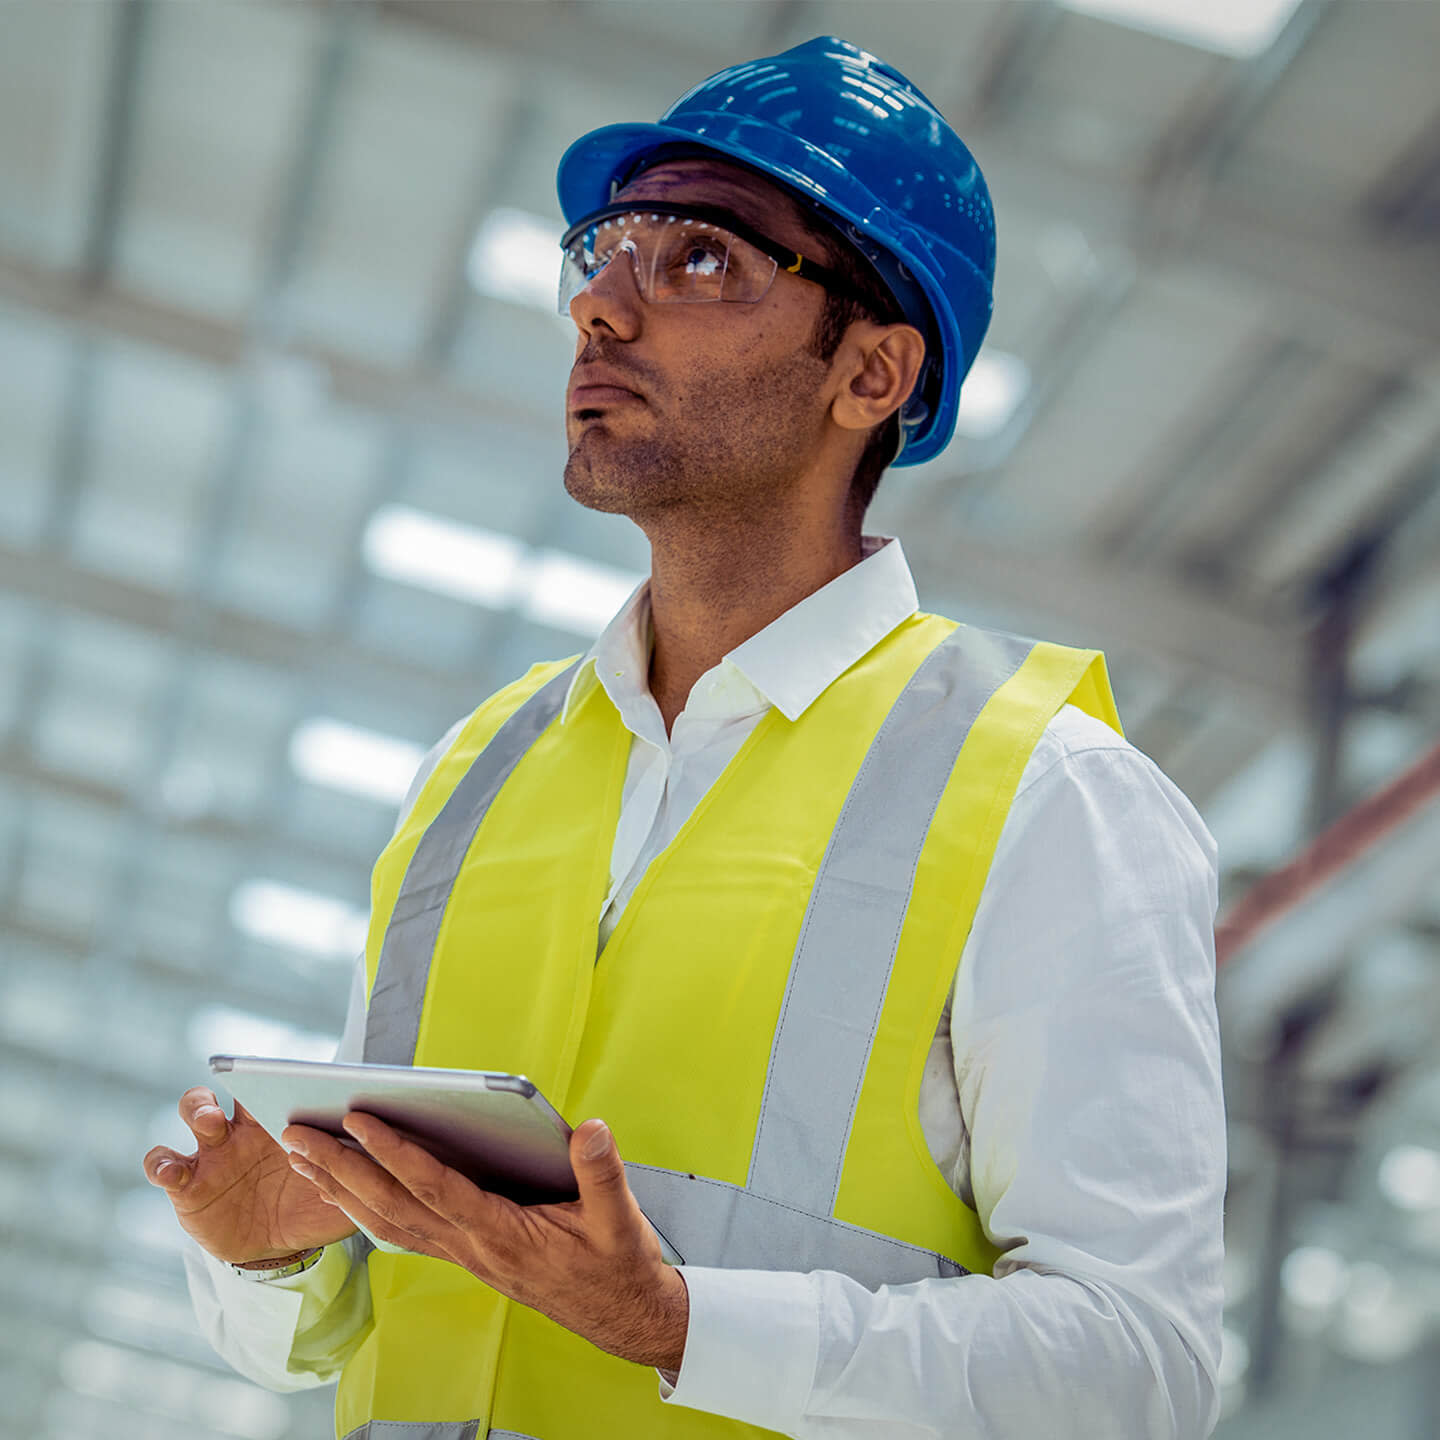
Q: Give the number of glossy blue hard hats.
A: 1